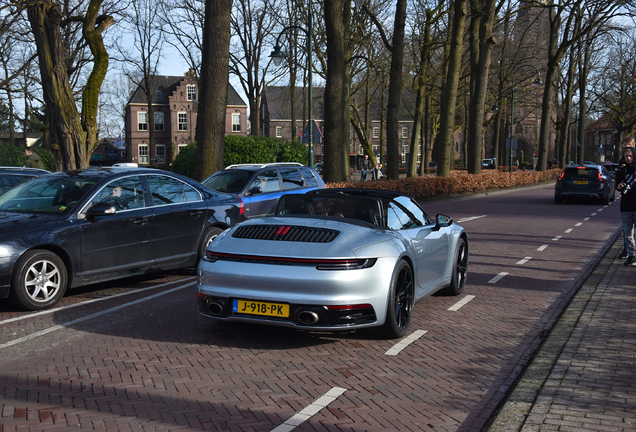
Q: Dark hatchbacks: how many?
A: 1